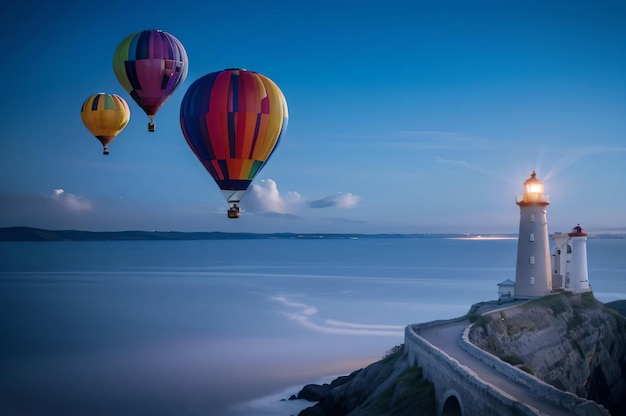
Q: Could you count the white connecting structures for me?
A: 1